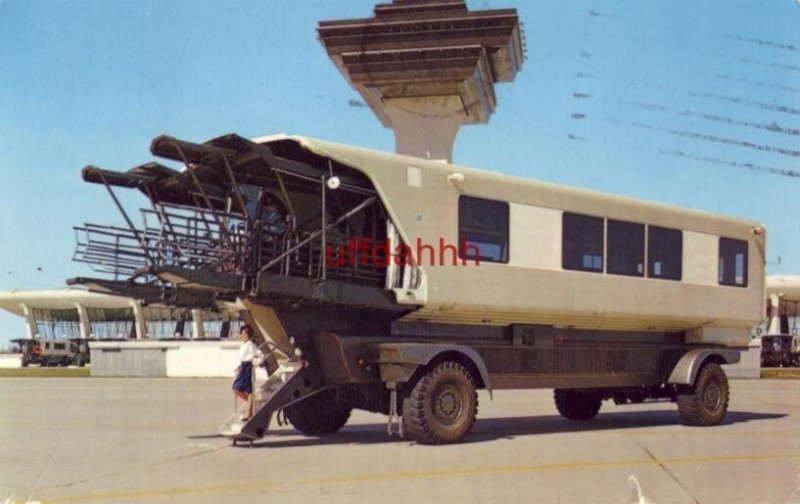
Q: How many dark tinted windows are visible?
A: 5